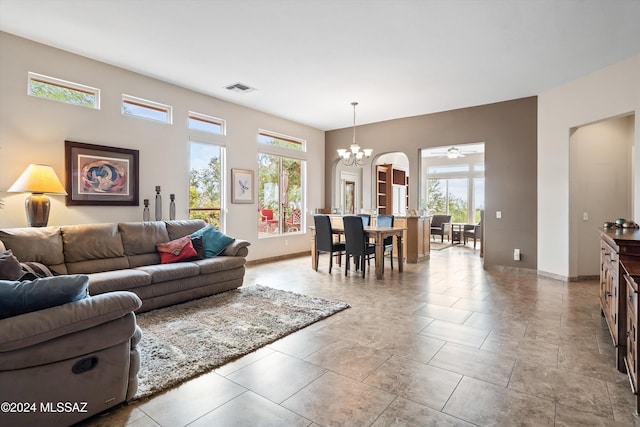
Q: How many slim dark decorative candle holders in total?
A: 3